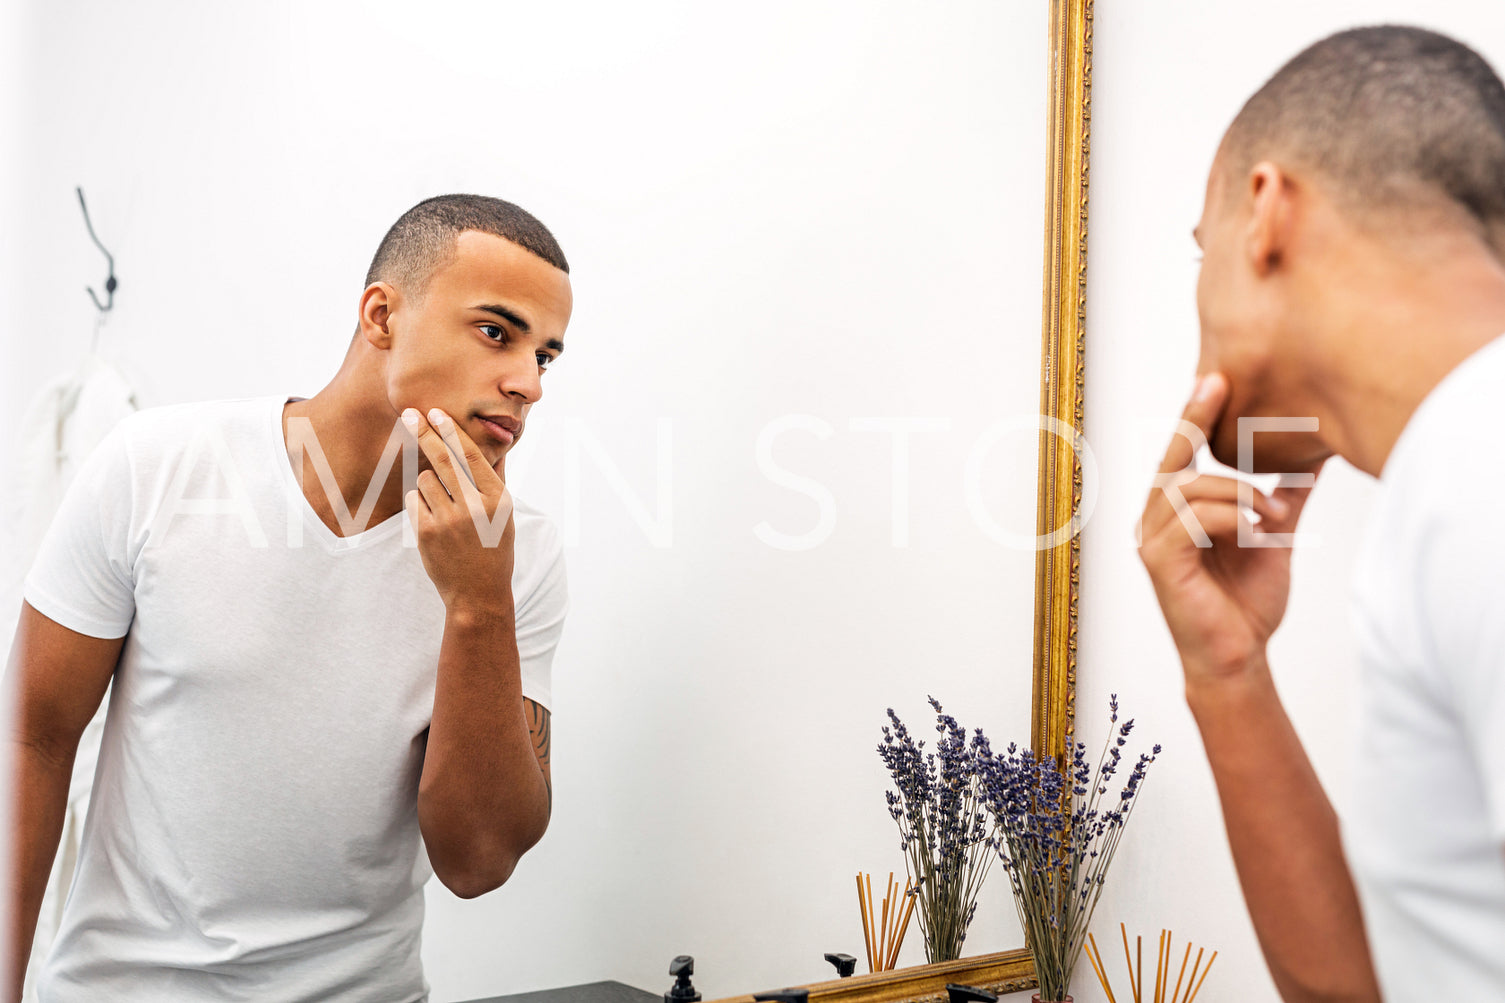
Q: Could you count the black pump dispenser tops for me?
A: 4